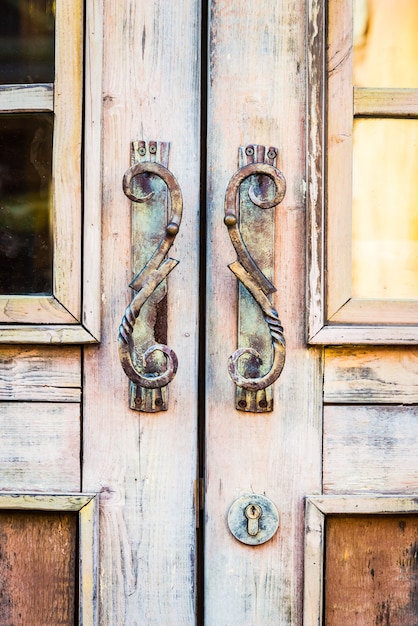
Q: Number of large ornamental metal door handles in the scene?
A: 2